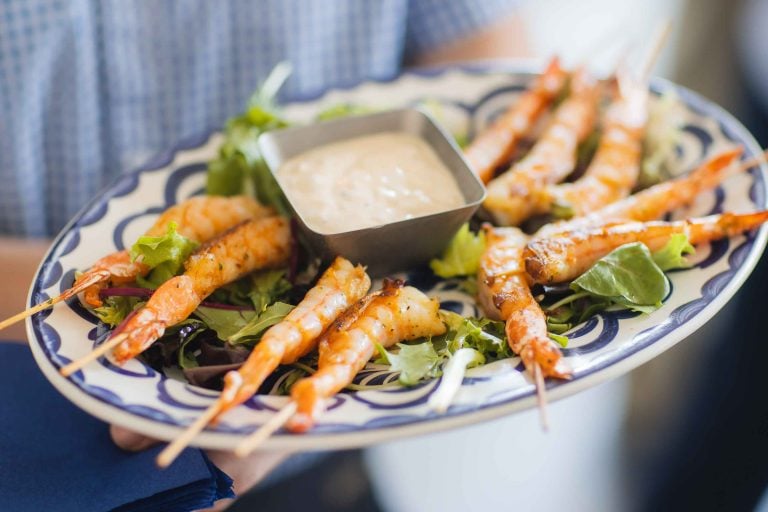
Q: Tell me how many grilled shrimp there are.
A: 10